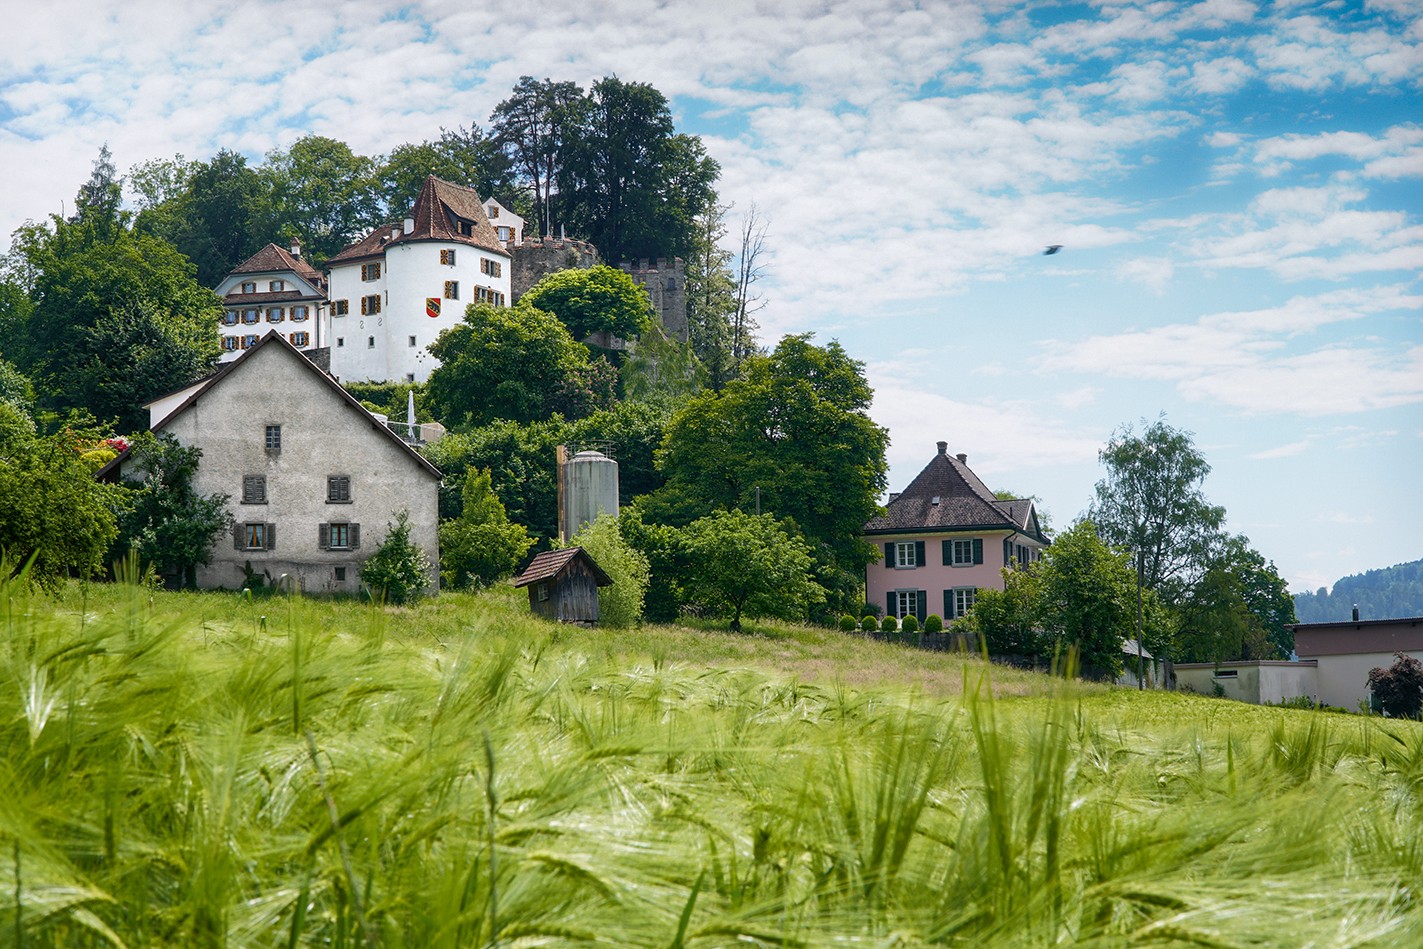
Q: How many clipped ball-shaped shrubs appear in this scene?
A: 5